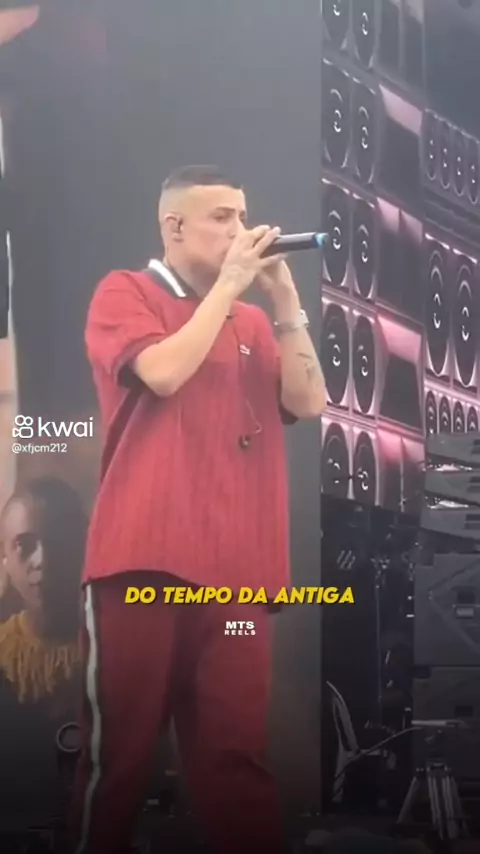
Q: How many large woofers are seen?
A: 12